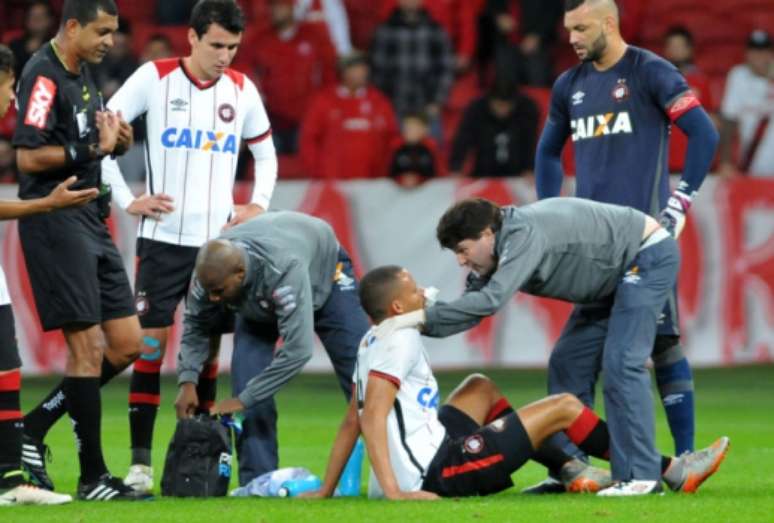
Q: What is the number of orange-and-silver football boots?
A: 2